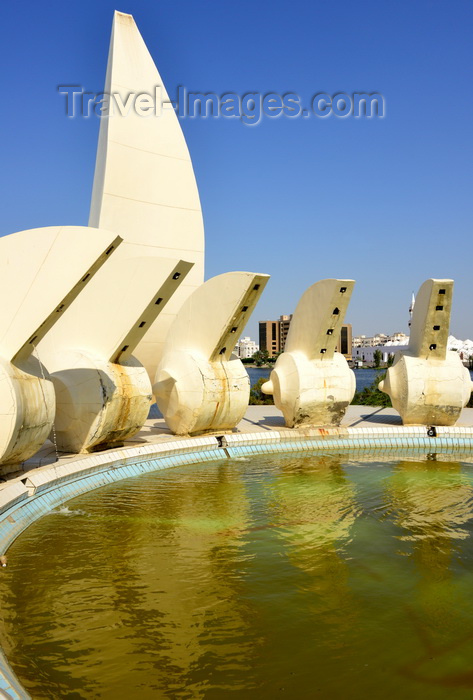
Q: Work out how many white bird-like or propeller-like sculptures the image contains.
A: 5